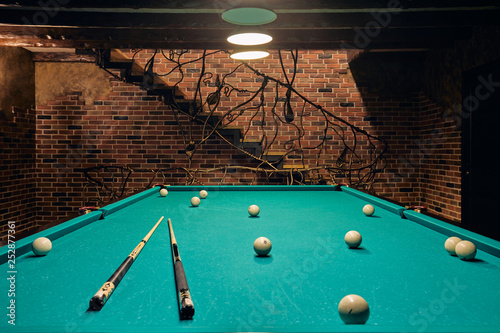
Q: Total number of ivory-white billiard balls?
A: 11